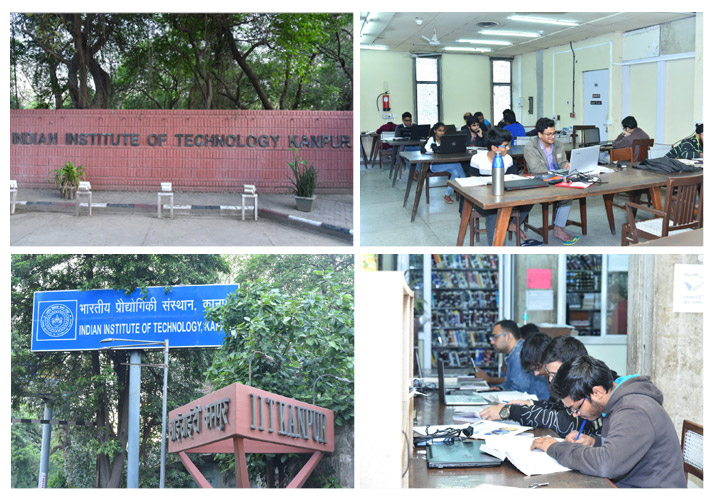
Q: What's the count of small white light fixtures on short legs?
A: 4